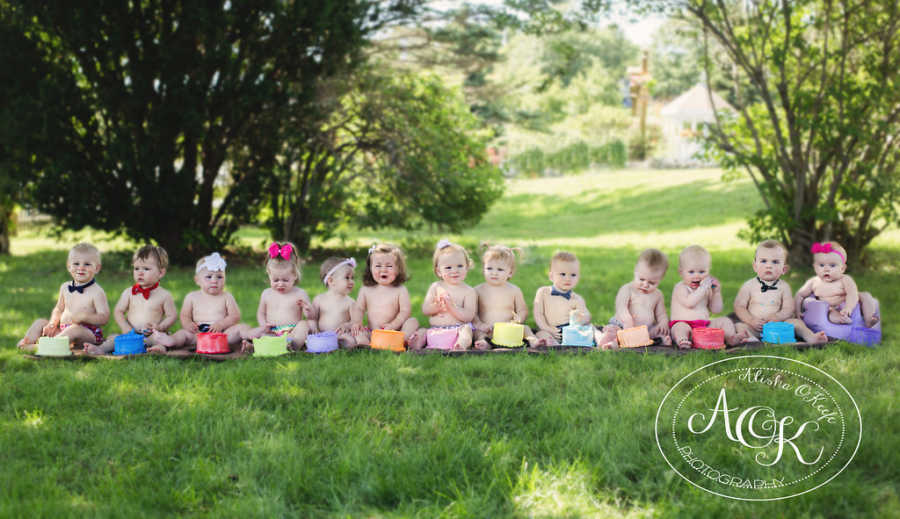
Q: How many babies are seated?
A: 13